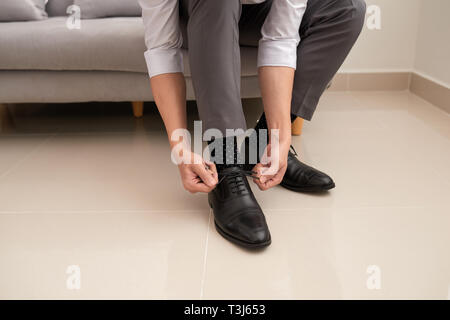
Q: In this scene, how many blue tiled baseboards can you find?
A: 0